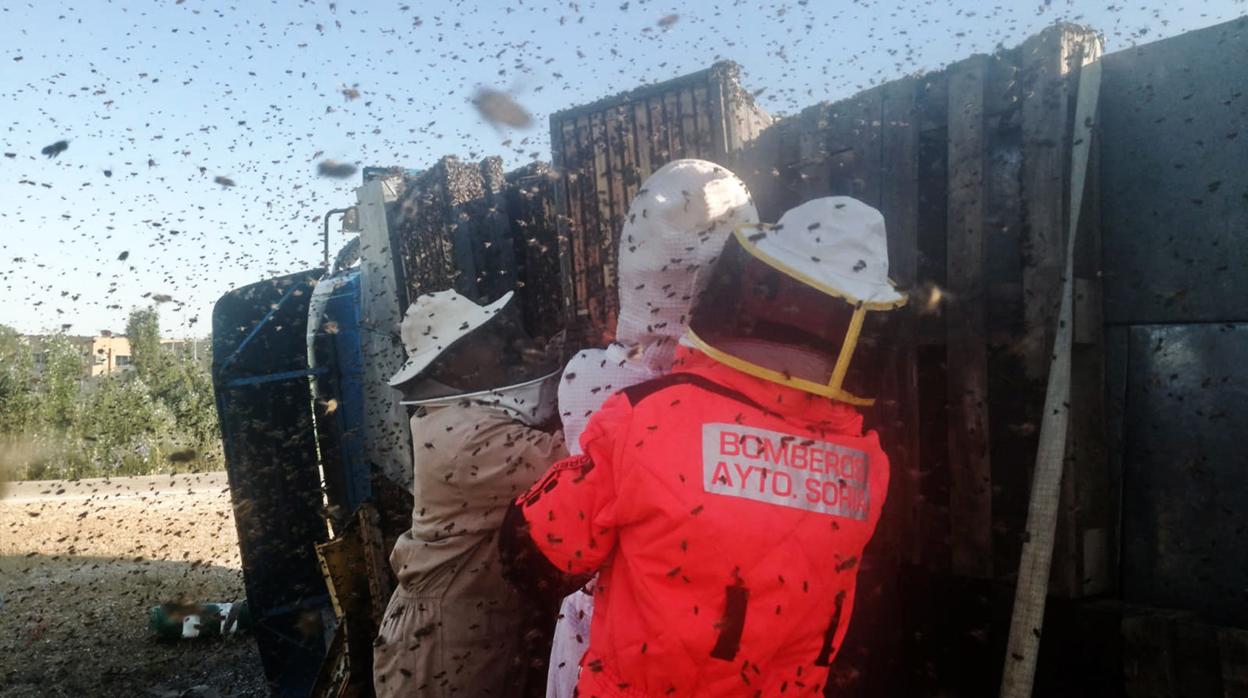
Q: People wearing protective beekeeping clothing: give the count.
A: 3